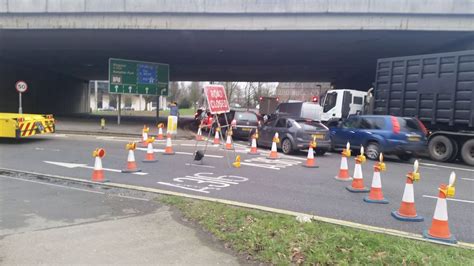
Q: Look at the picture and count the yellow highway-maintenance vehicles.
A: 1